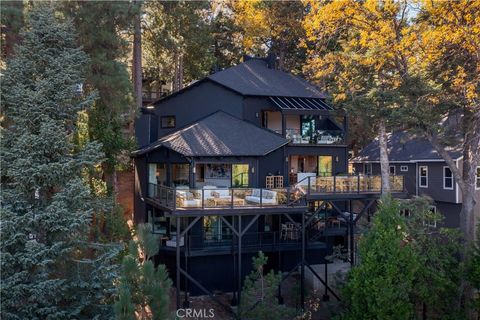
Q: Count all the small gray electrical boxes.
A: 0